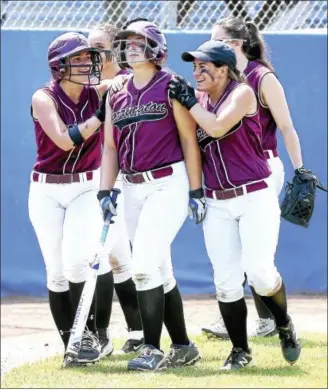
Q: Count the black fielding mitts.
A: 1